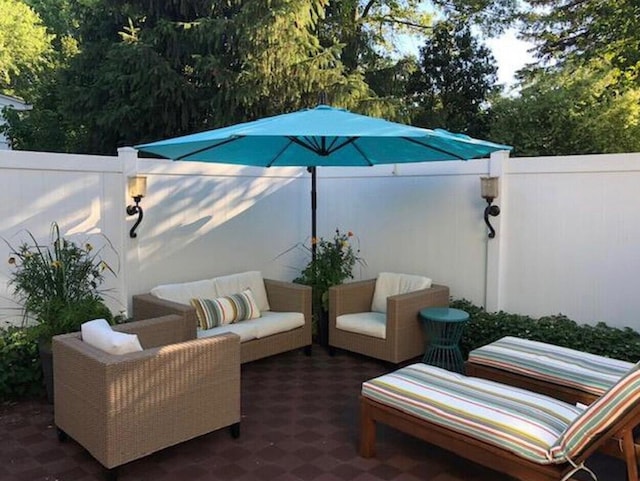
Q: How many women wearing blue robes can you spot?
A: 0